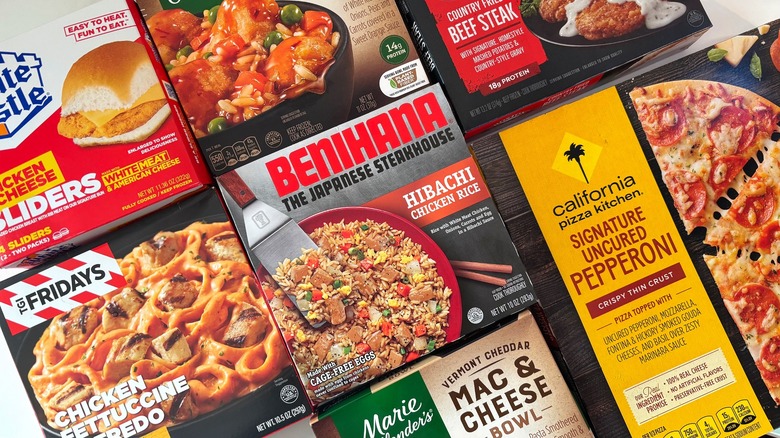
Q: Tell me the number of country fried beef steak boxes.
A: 1